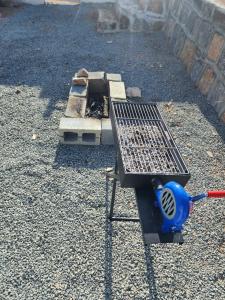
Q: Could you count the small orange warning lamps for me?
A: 0